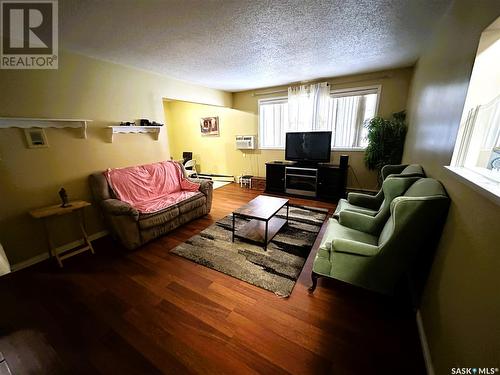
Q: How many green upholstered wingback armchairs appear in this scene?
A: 2